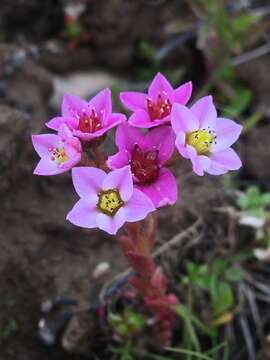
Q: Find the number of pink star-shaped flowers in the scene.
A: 6